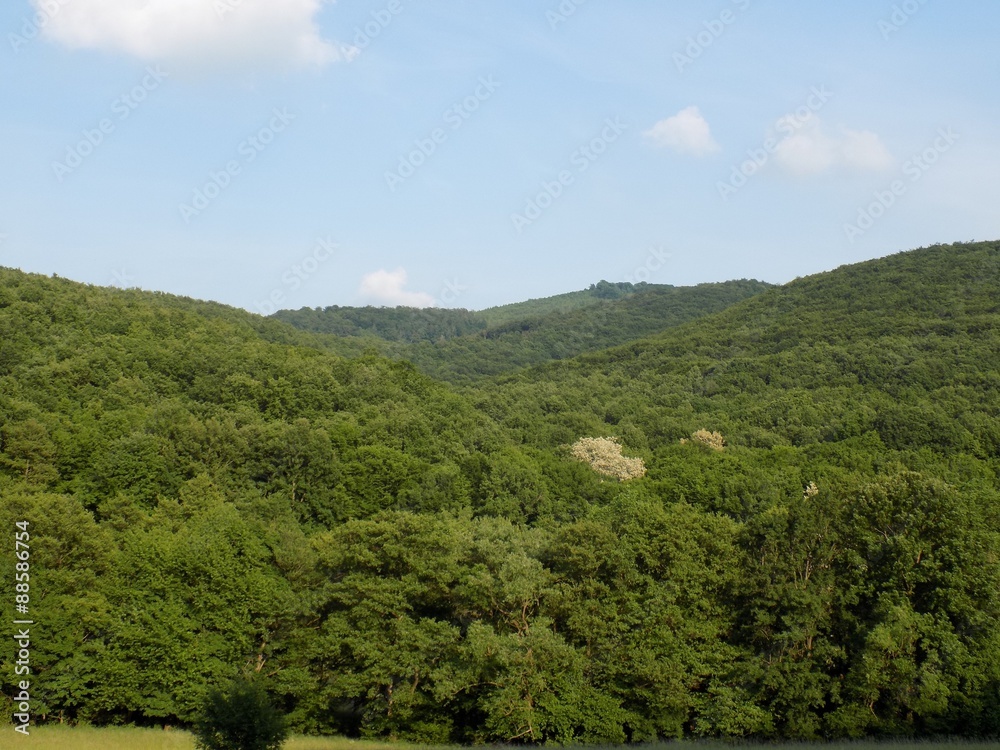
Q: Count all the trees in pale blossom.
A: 3